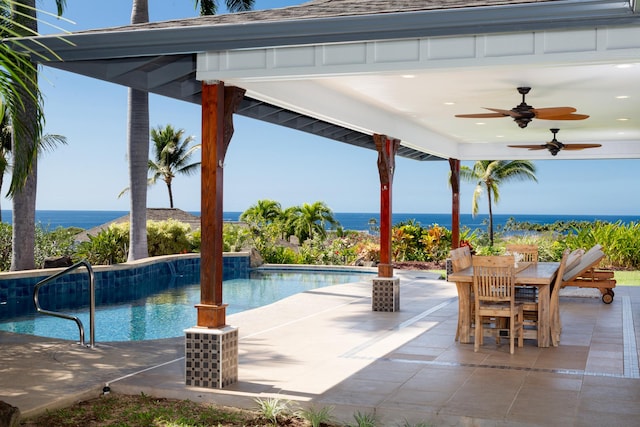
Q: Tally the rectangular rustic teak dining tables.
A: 1